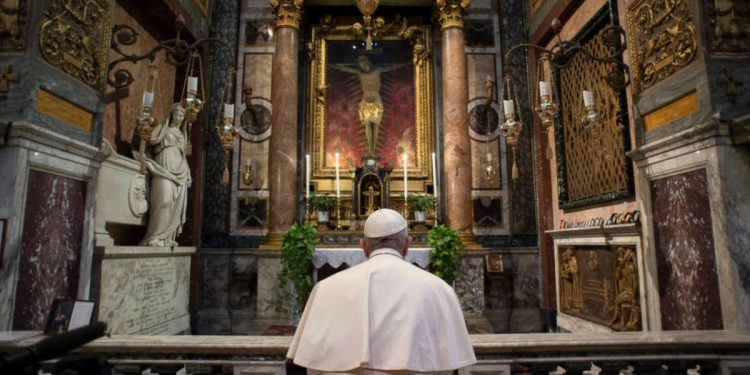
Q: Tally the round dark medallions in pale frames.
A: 2